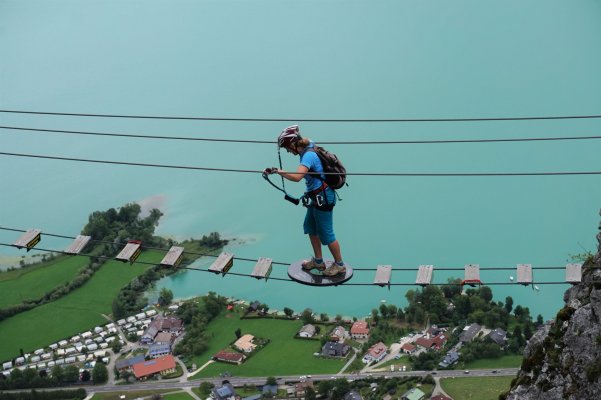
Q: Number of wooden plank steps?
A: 11